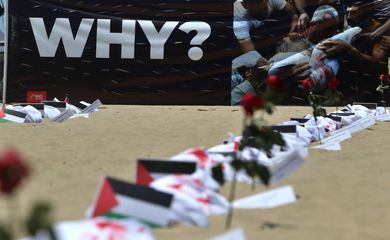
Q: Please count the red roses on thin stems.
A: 6